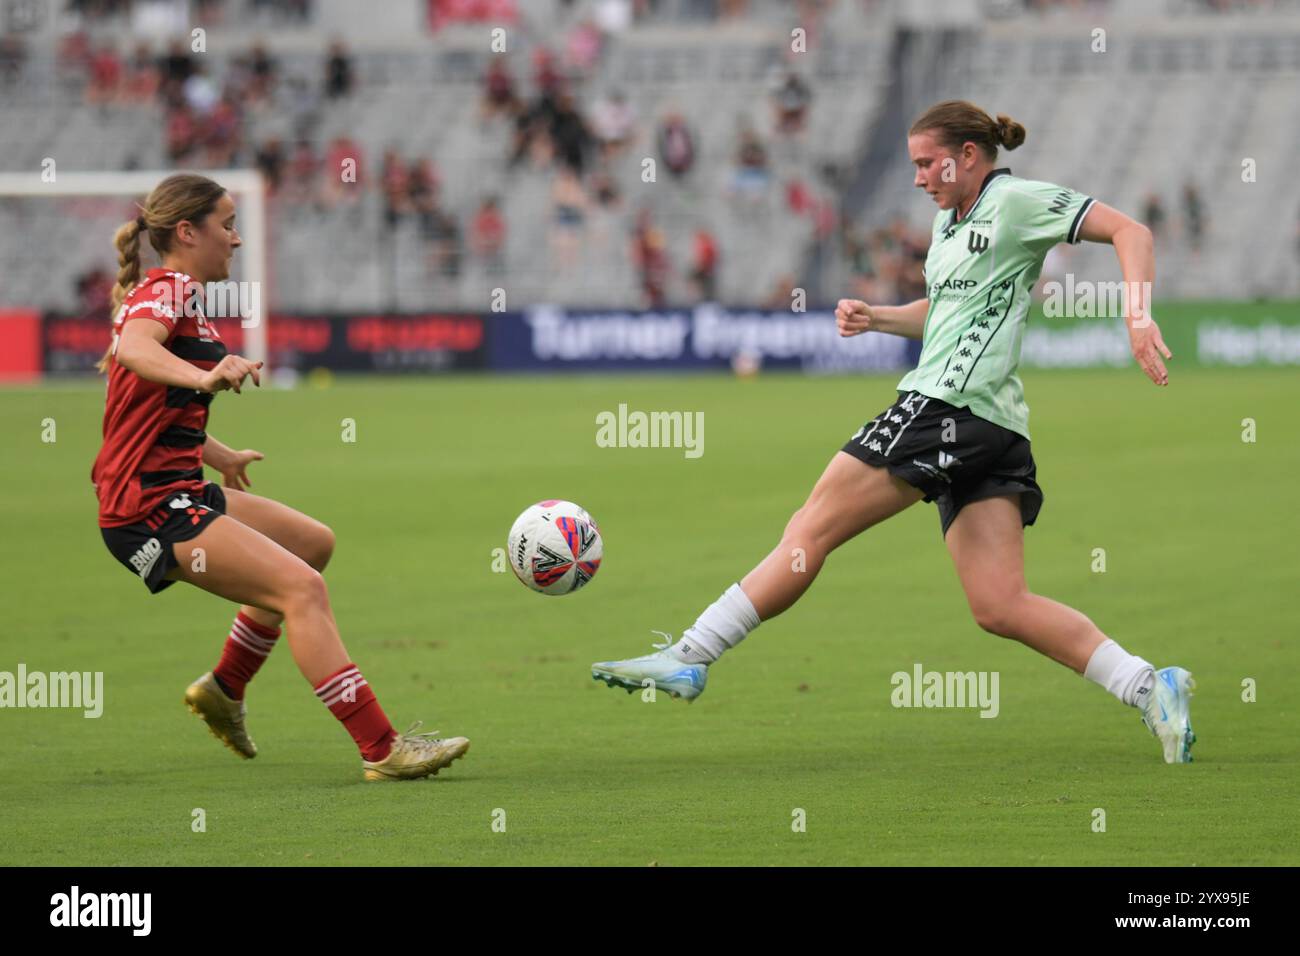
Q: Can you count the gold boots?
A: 2